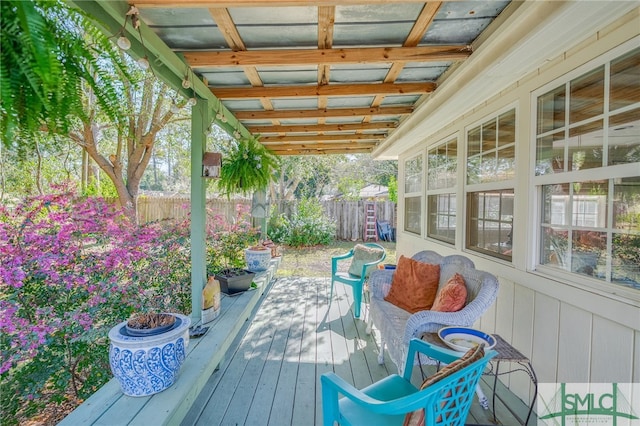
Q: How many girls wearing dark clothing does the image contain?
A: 0